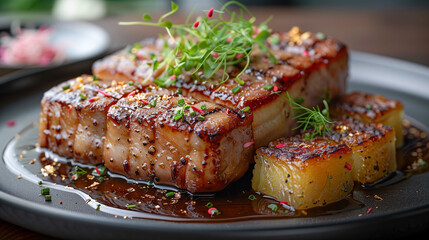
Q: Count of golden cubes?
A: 3